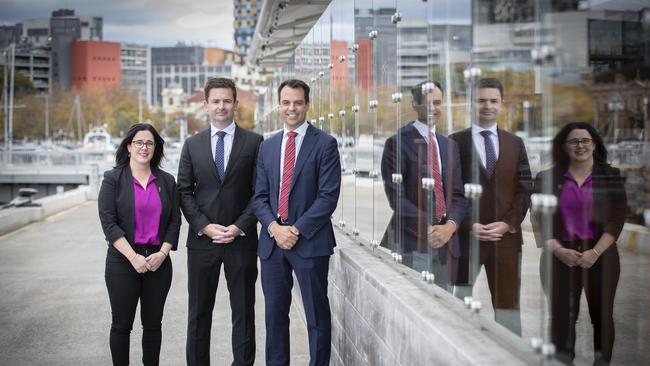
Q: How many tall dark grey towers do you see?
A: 1